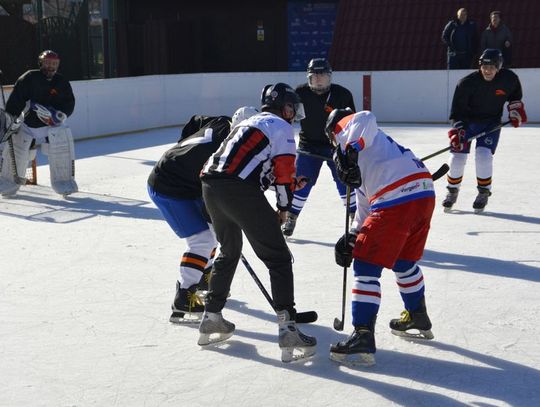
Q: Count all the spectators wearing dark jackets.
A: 2